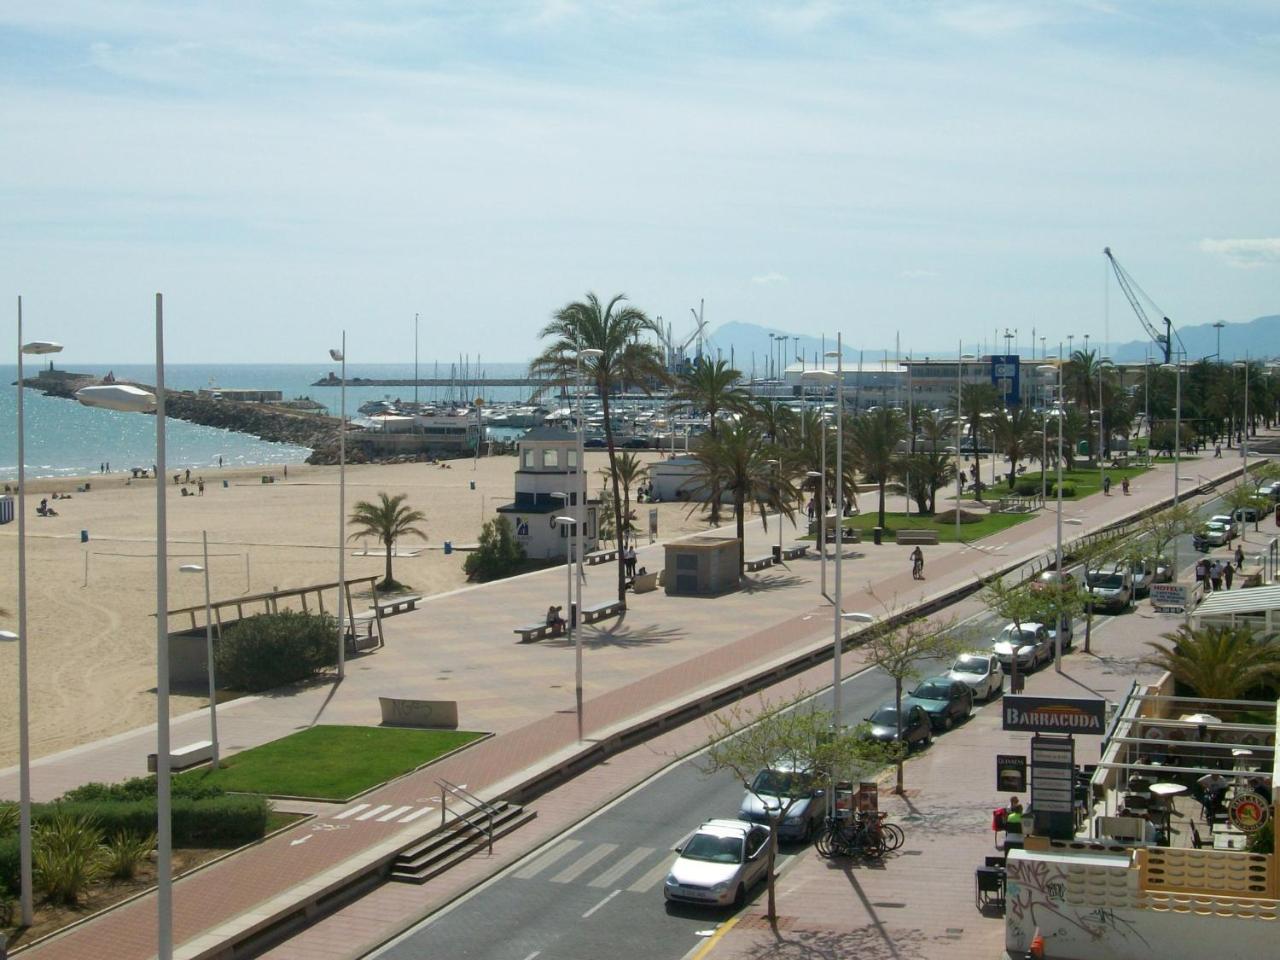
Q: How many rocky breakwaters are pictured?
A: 2